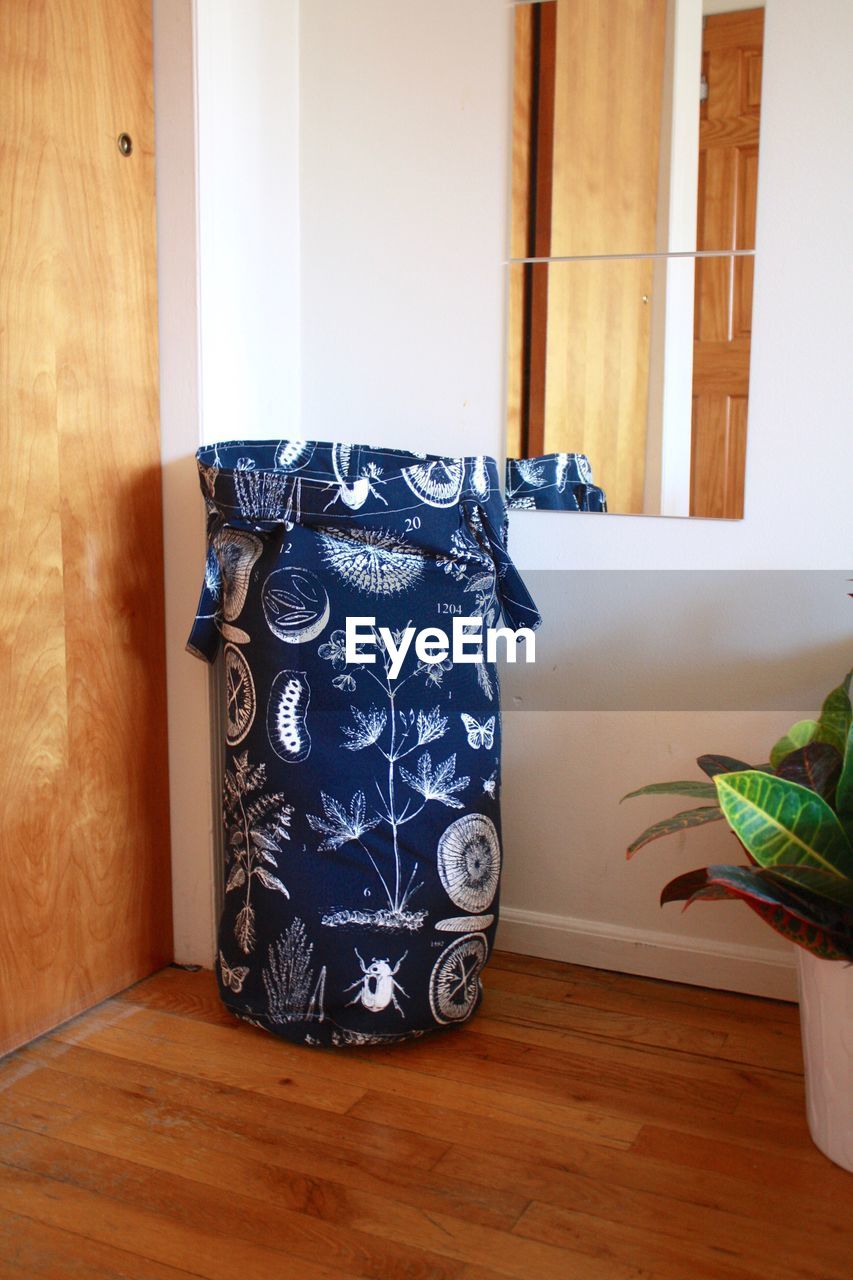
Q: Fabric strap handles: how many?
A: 2